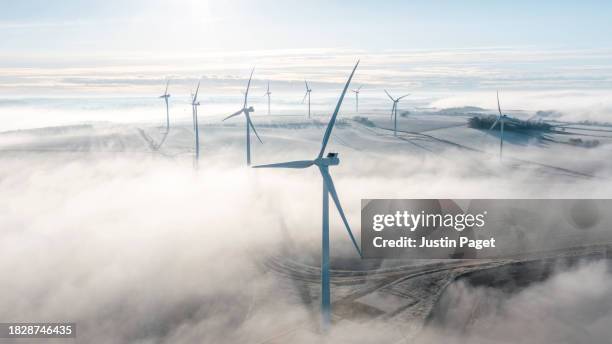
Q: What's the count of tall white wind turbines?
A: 9